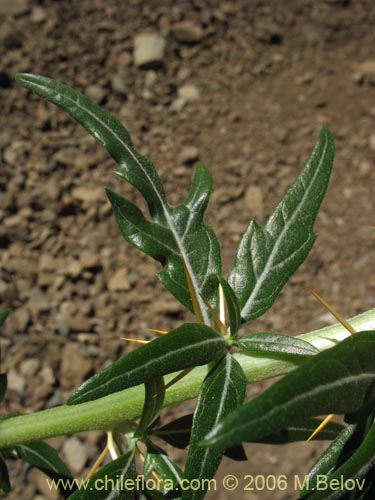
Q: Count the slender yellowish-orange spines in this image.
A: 11